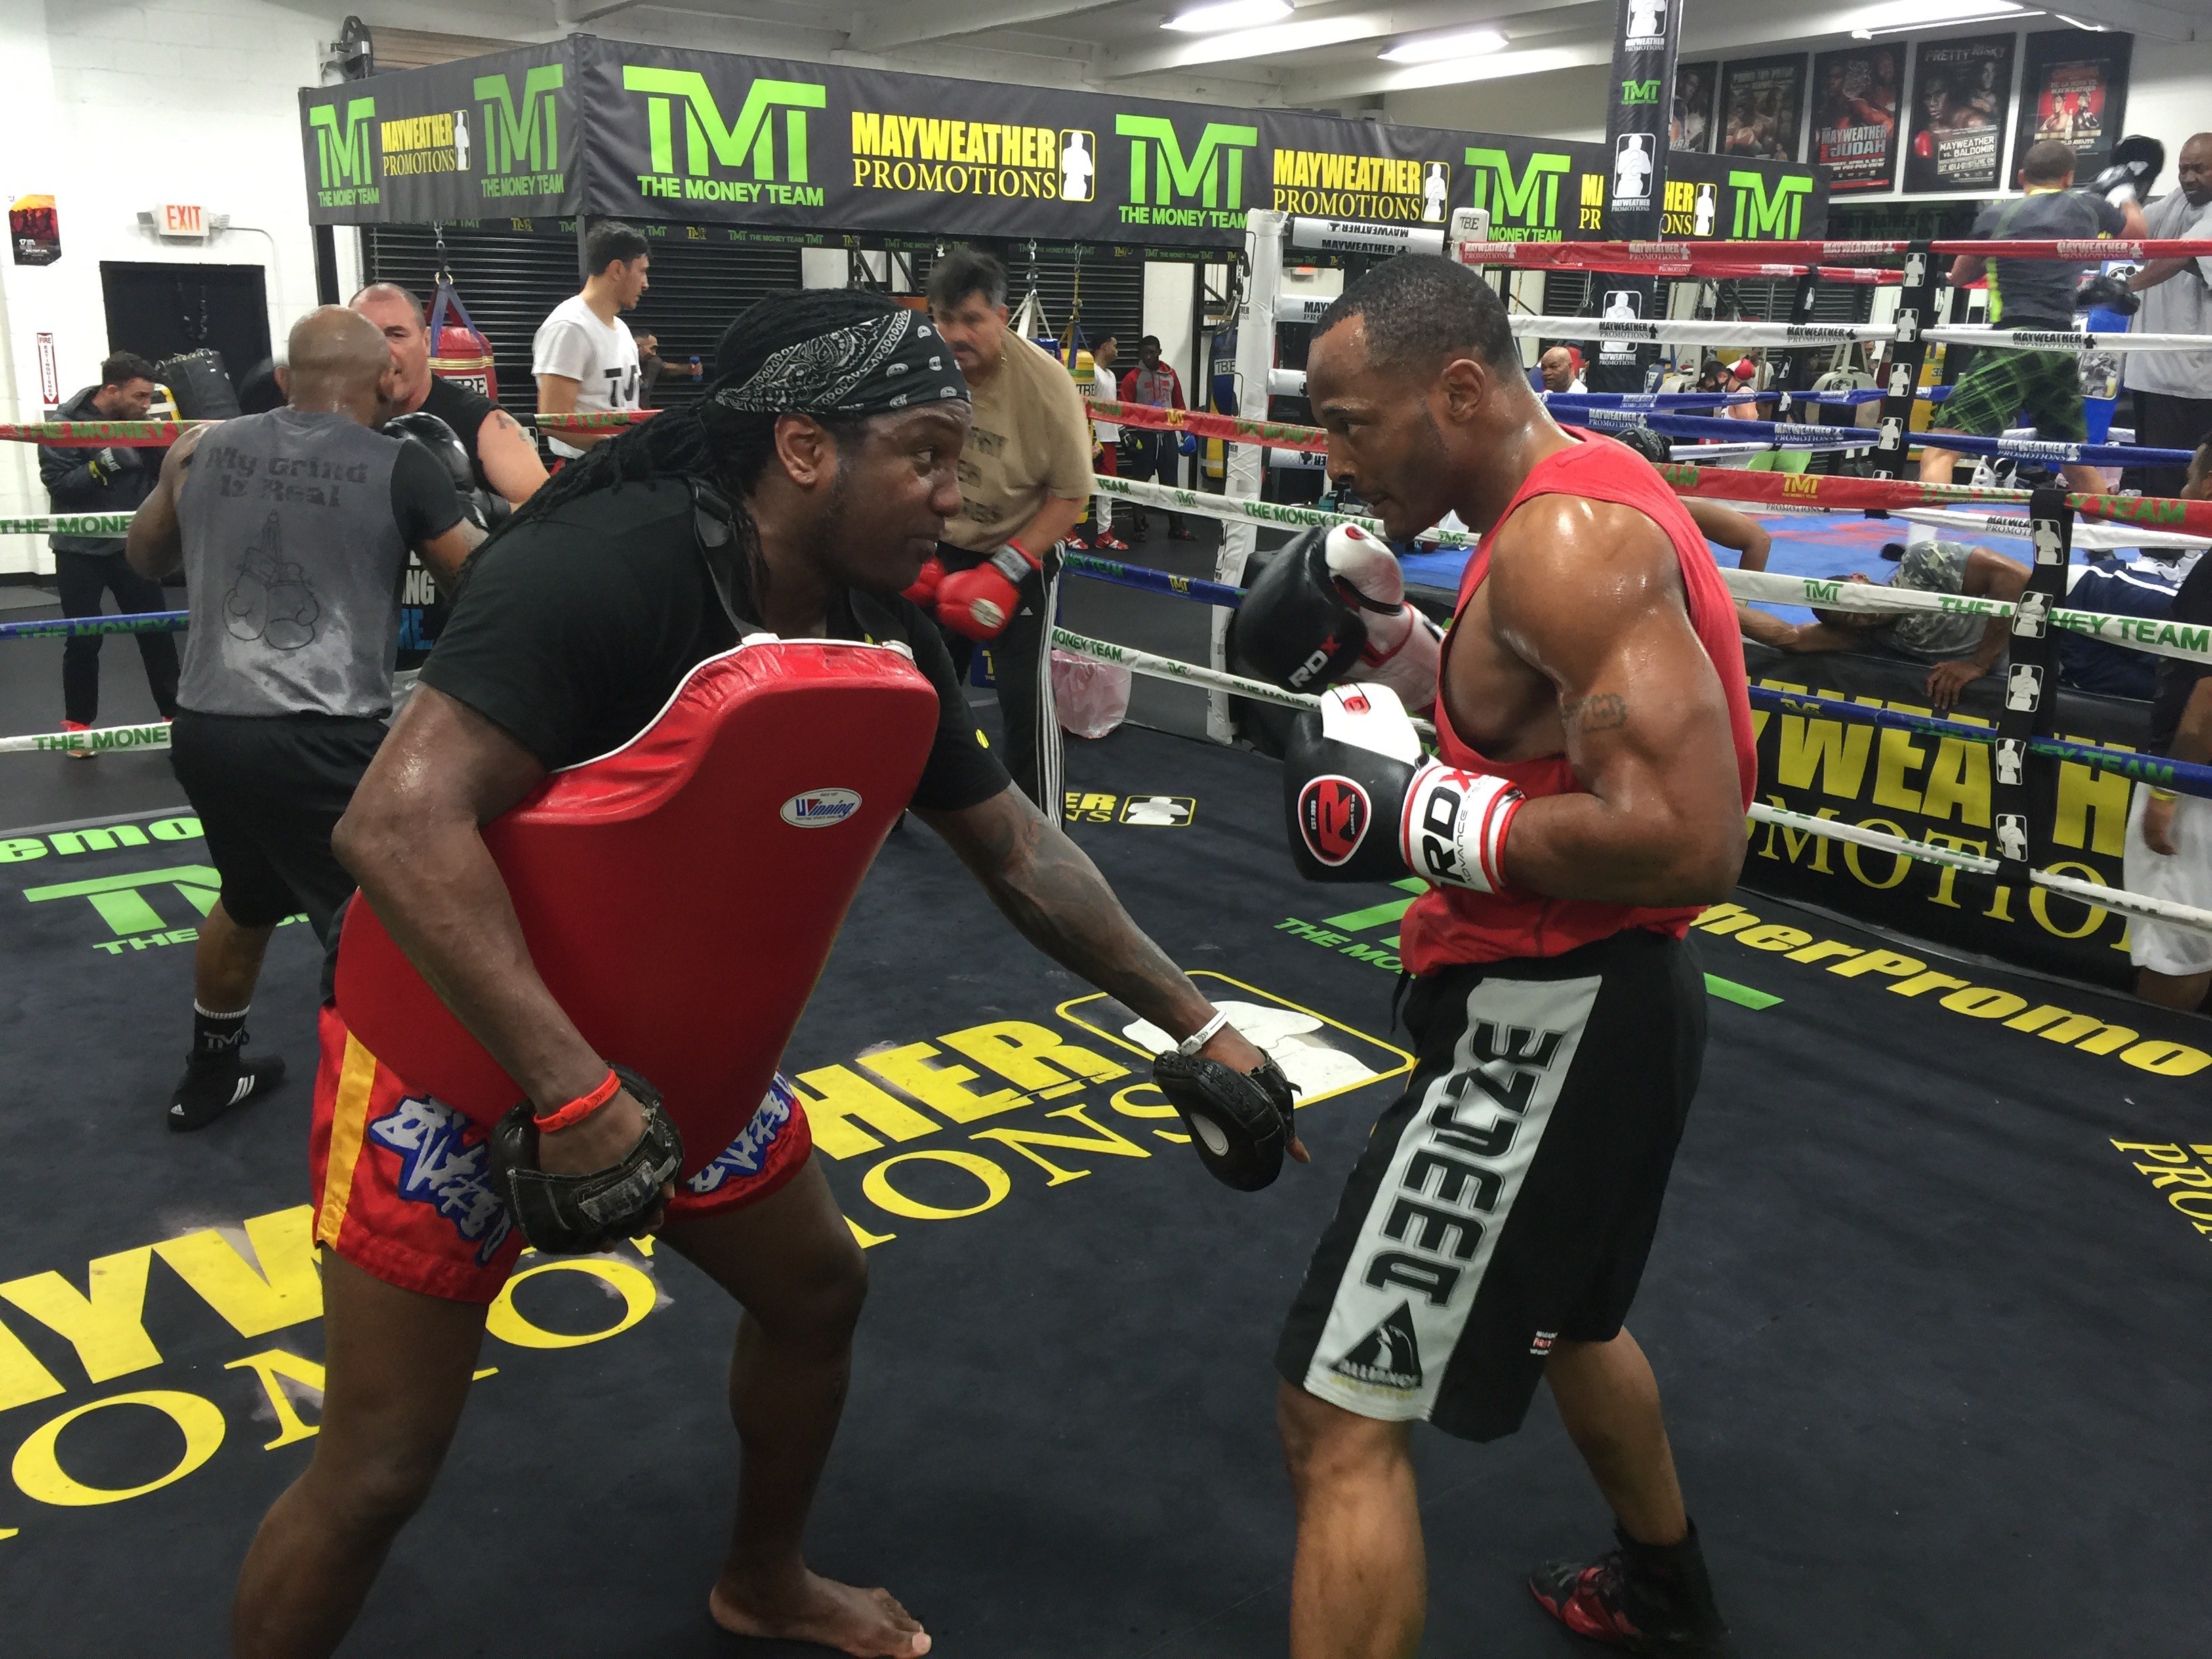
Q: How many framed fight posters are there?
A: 5